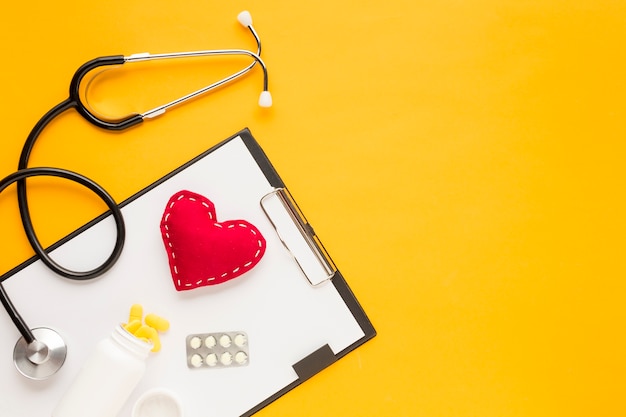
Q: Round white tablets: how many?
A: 8